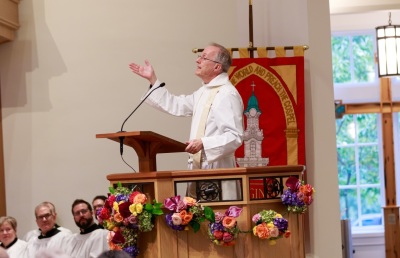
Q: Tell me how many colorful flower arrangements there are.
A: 5